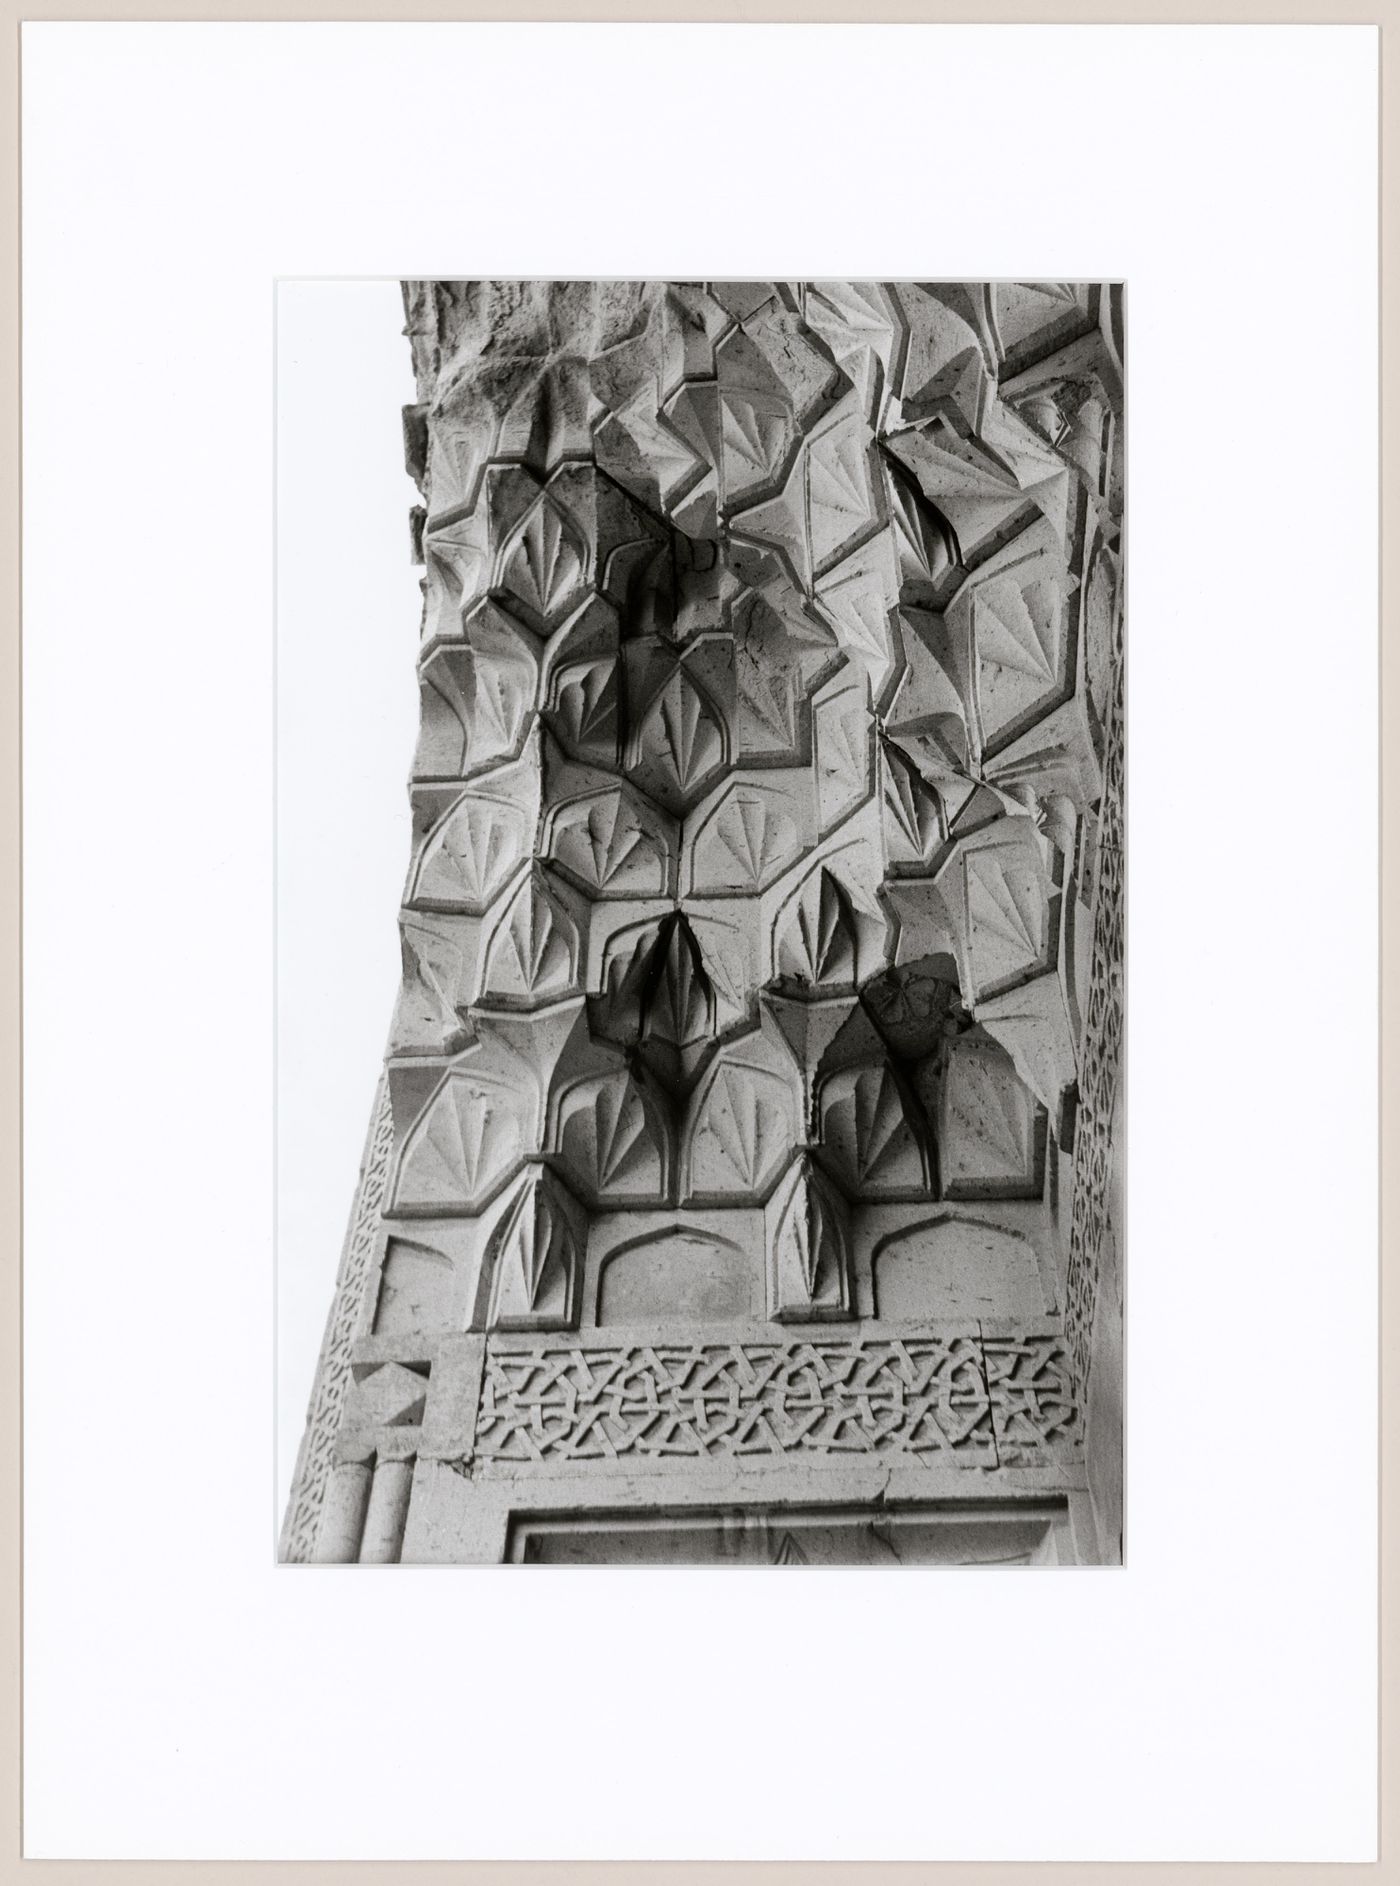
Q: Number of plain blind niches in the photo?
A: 3